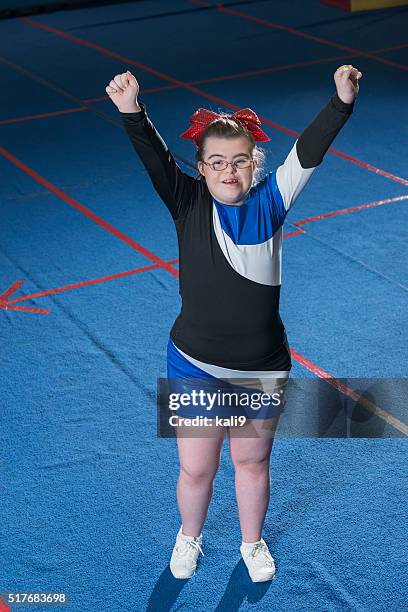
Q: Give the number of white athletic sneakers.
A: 2